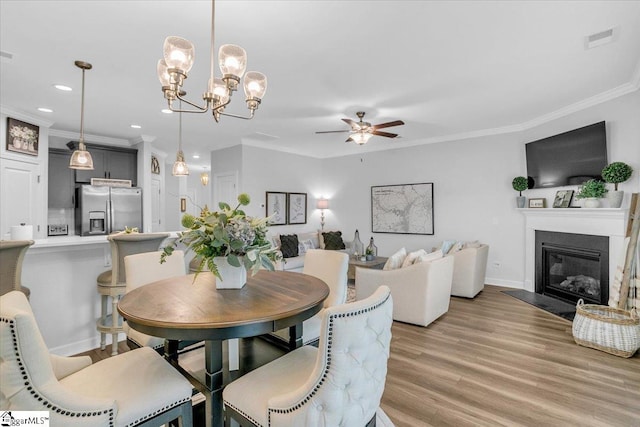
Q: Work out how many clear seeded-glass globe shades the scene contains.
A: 5